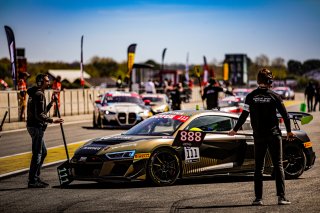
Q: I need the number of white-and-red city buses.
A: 0